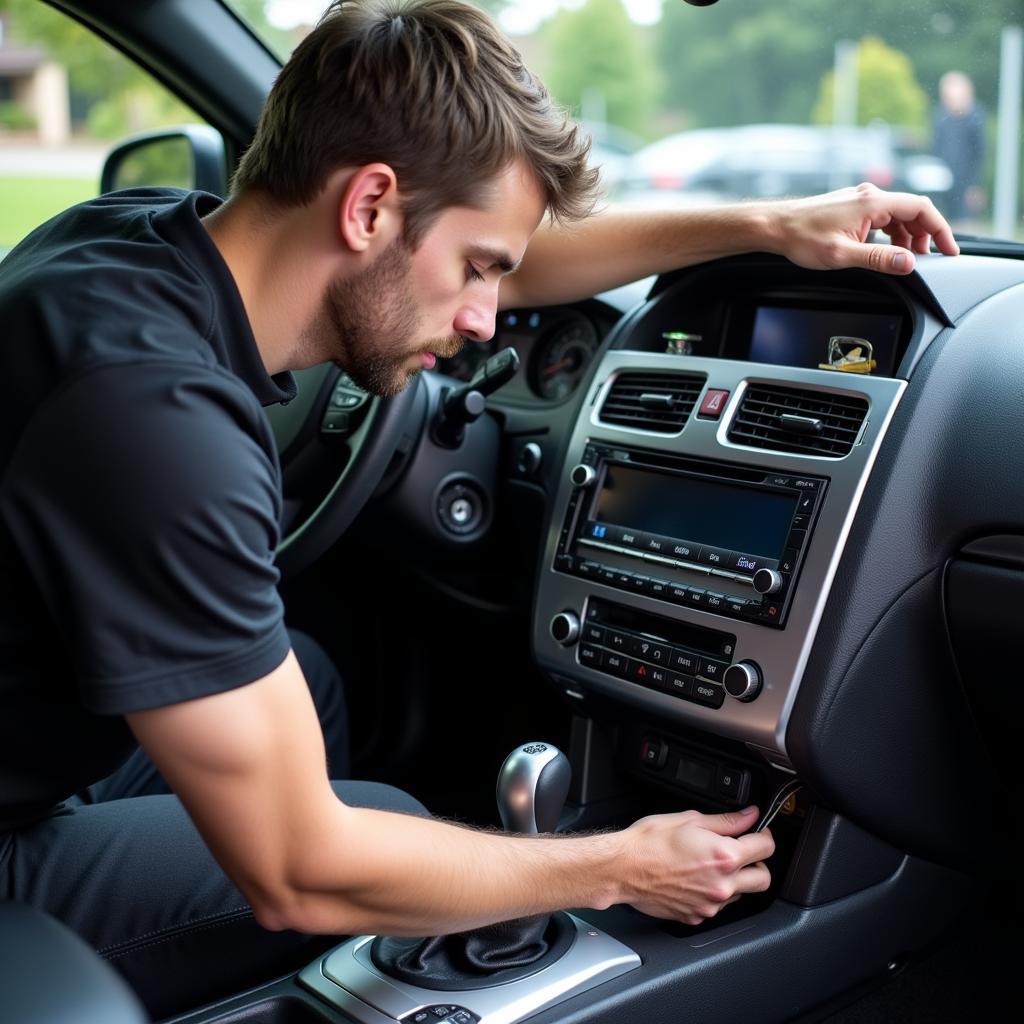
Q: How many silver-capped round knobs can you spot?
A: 4